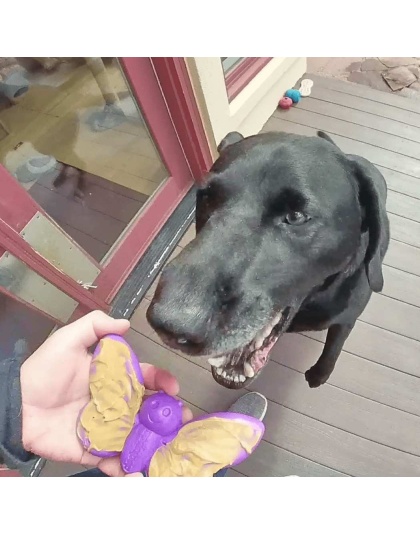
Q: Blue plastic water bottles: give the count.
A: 0